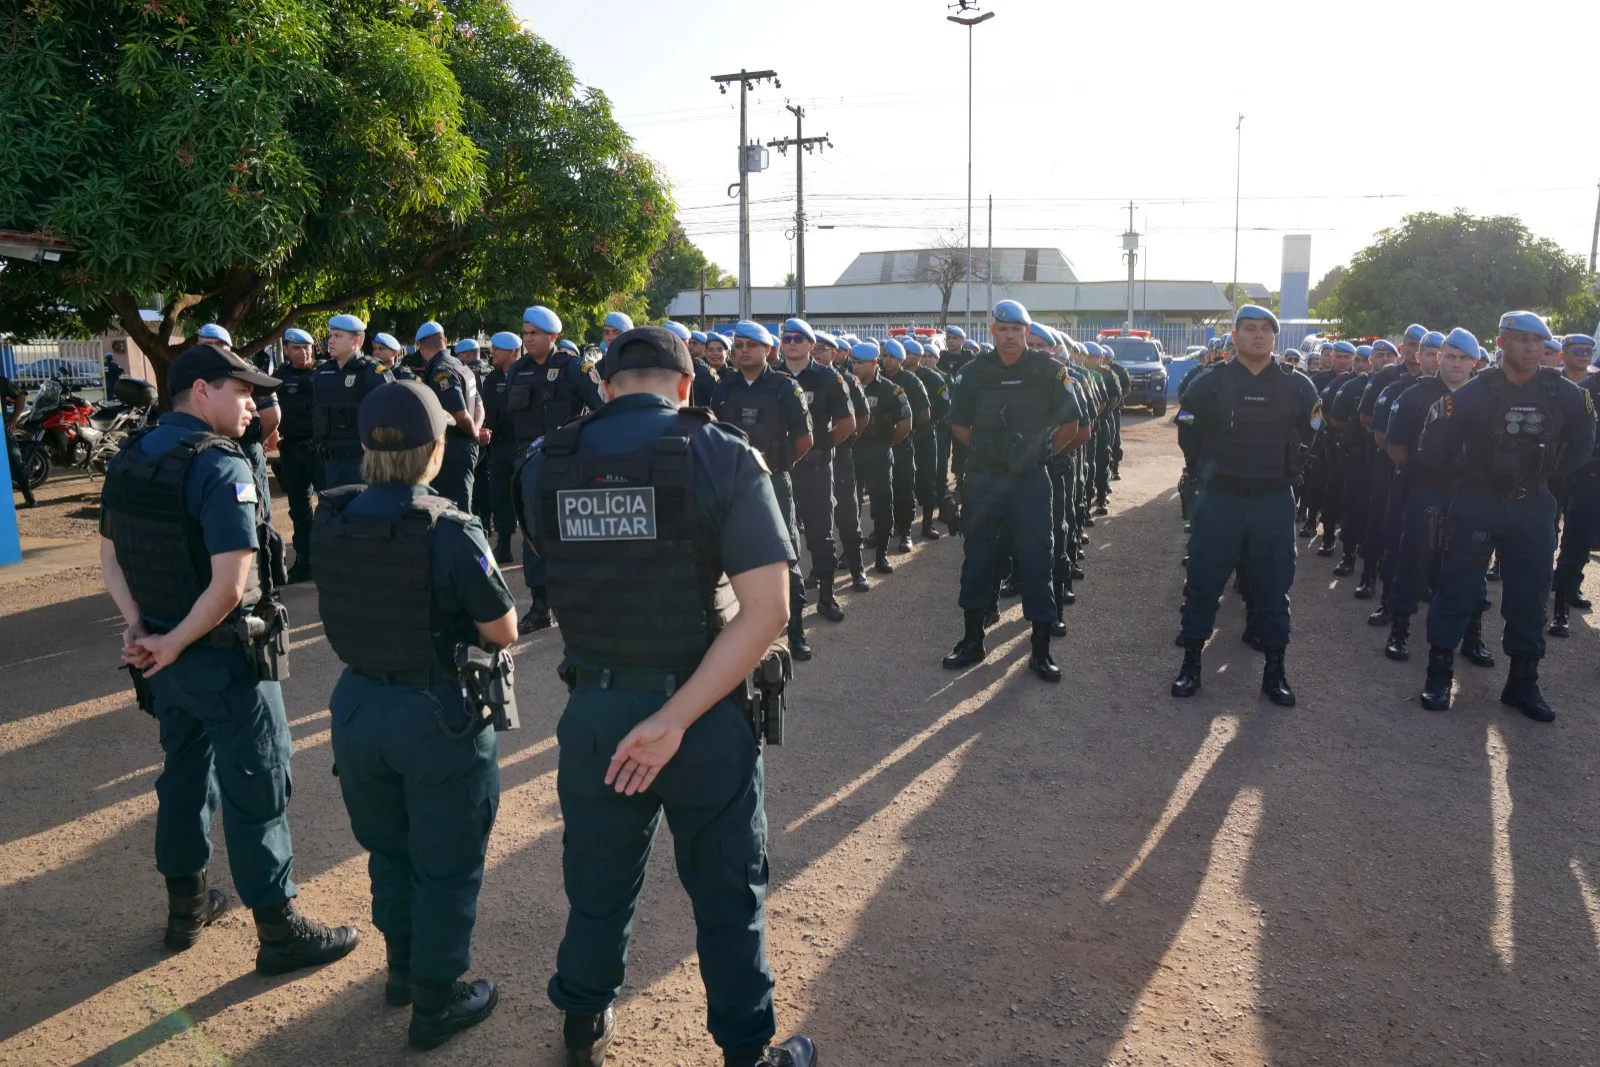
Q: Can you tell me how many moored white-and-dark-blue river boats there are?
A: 0